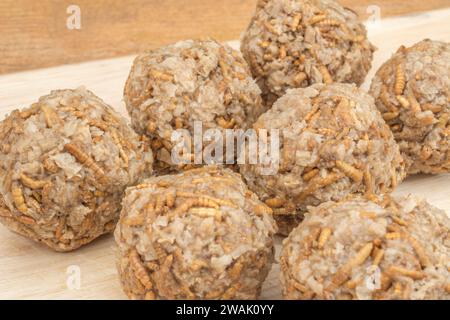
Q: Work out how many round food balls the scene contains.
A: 7